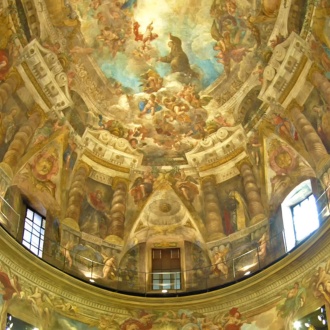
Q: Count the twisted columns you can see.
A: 8